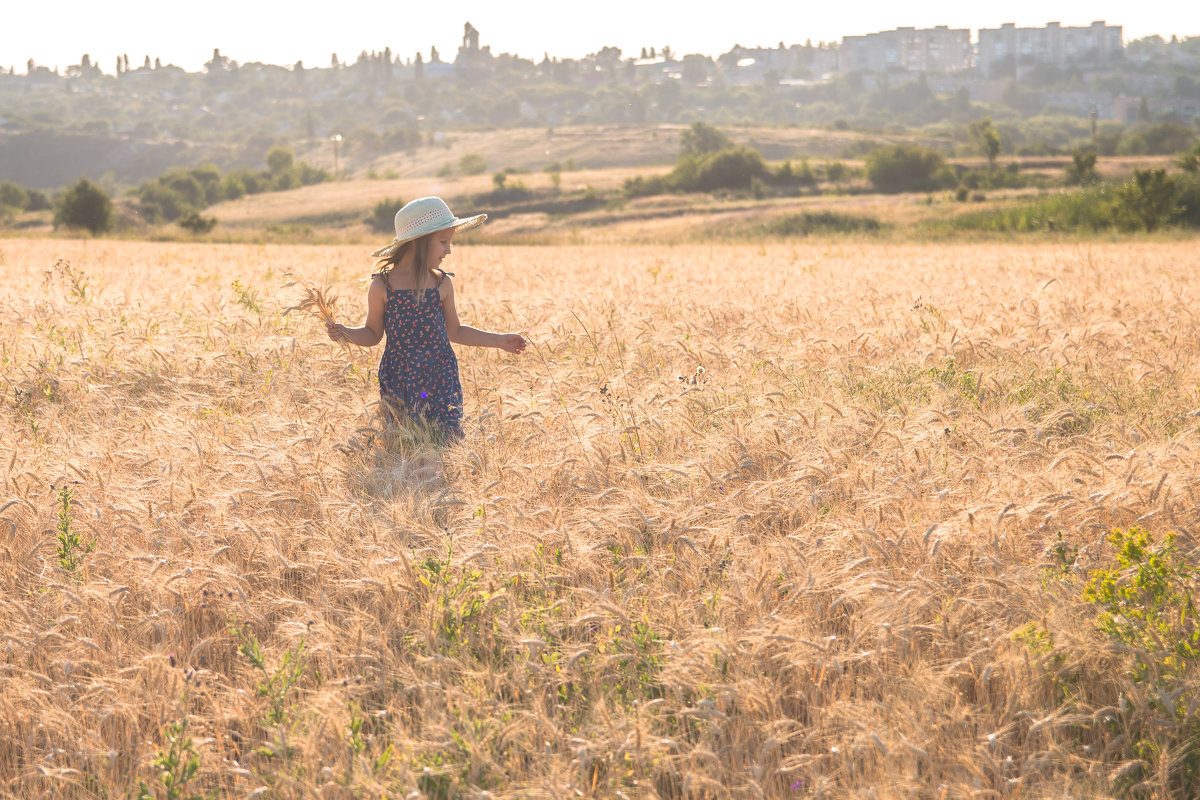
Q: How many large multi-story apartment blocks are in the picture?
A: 2